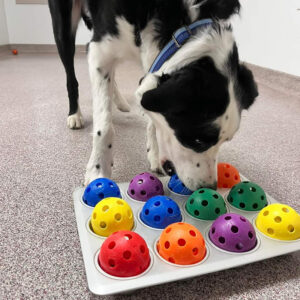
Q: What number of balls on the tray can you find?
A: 12